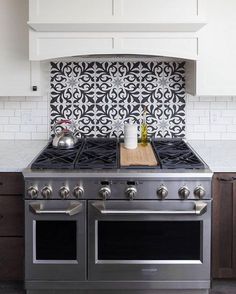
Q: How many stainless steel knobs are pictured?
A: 9